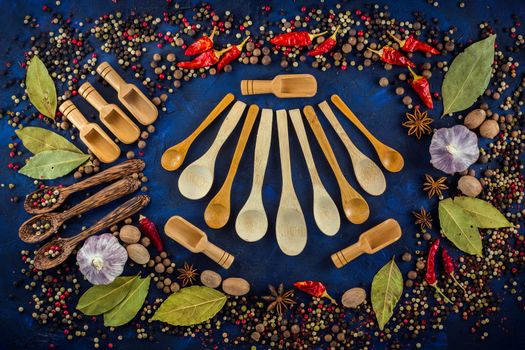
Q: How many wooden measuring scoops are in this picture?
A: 6